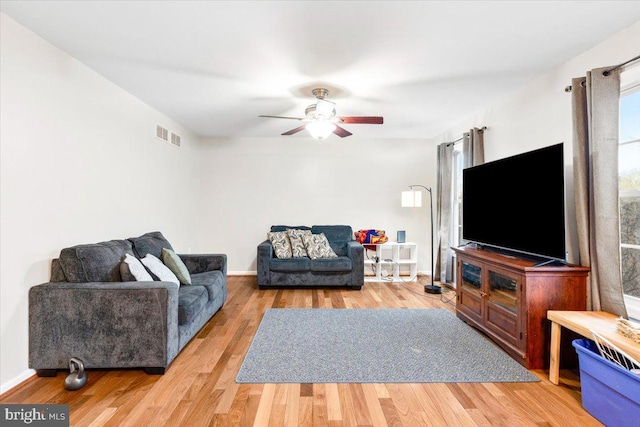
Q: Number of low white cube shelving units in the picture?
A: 1